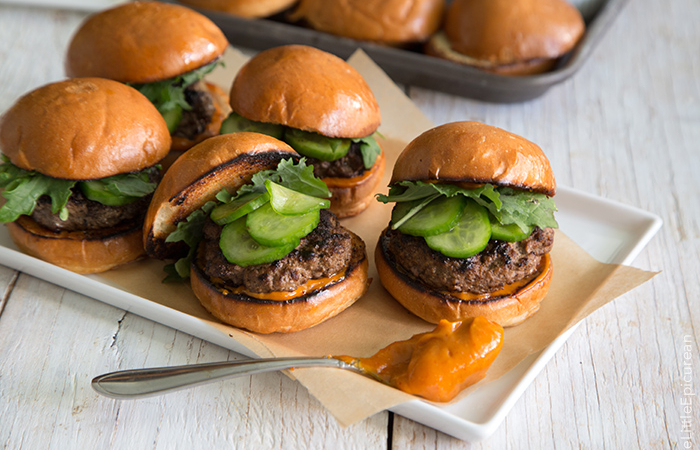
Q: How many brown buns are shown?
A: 8